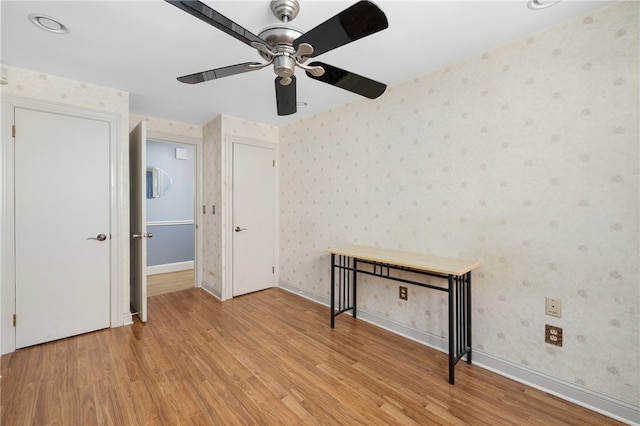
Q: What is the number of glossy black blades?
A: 5